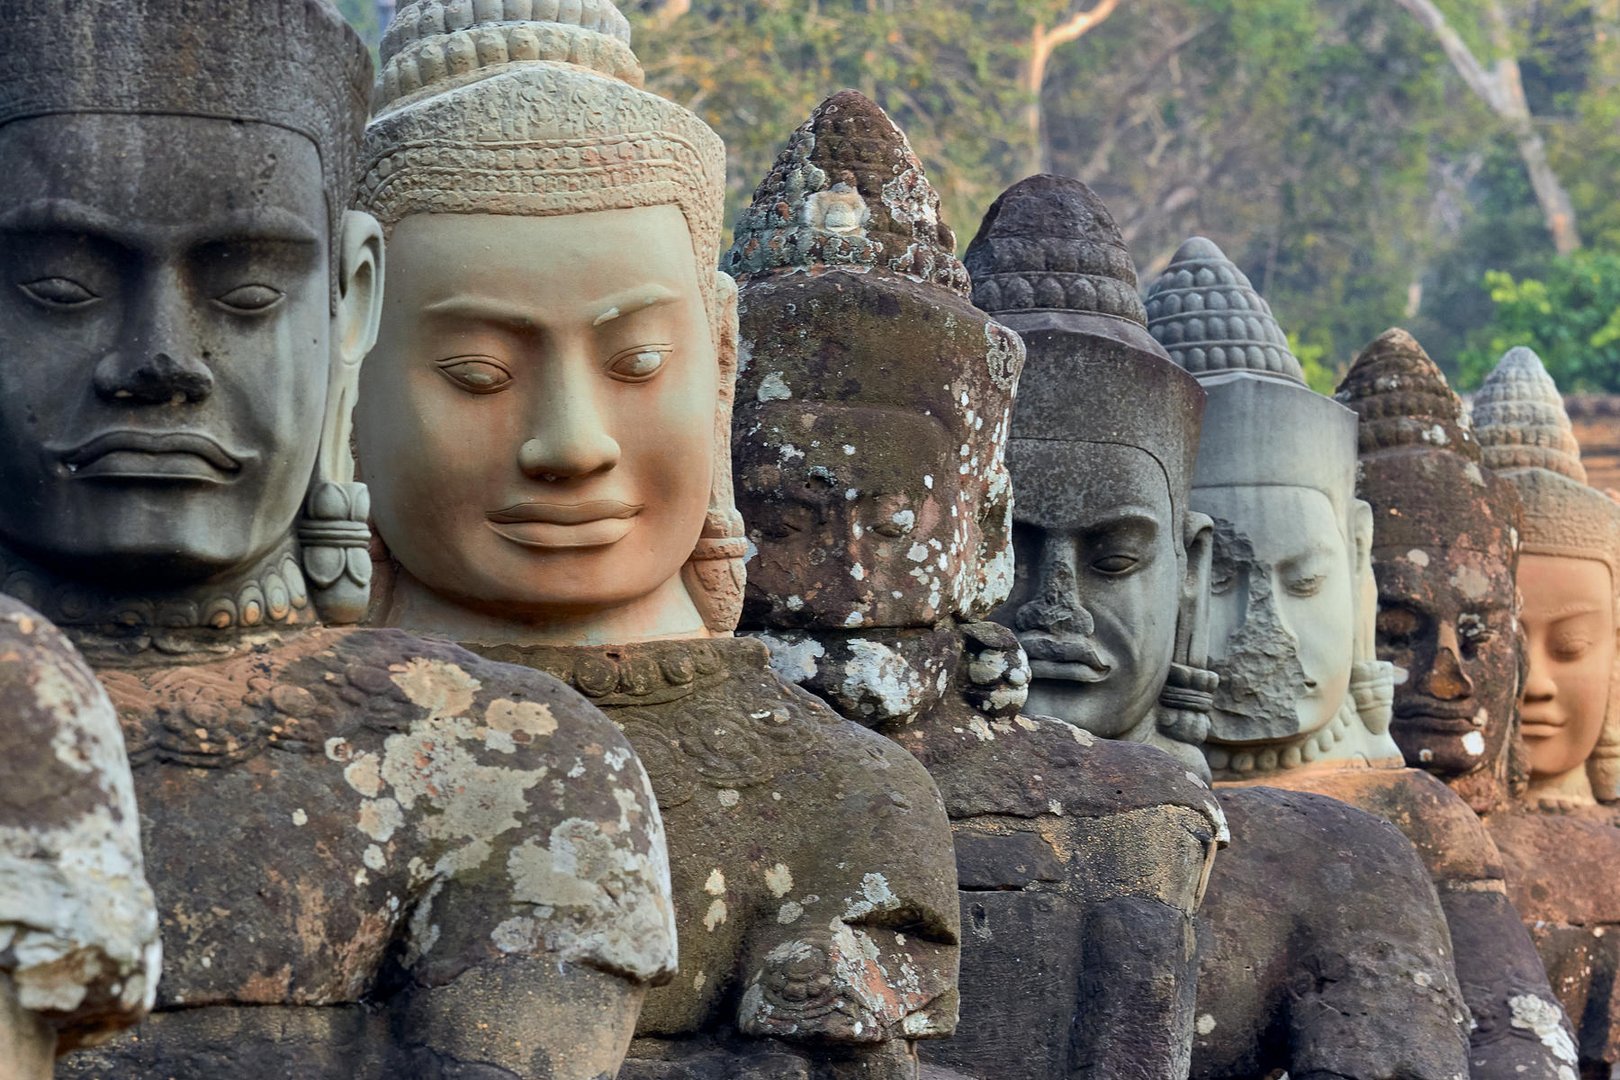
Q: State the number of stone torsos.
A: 7